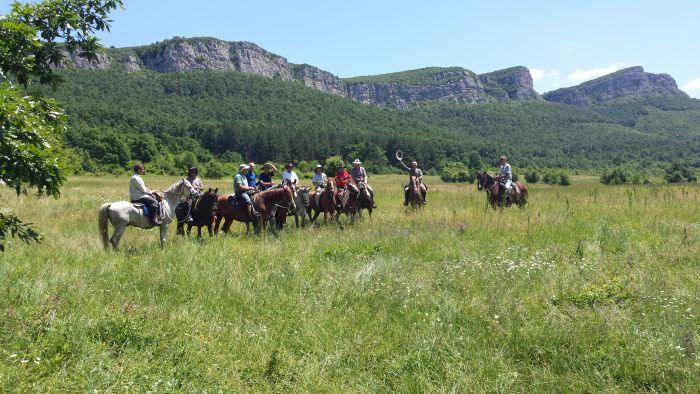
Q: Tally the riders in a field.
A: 11